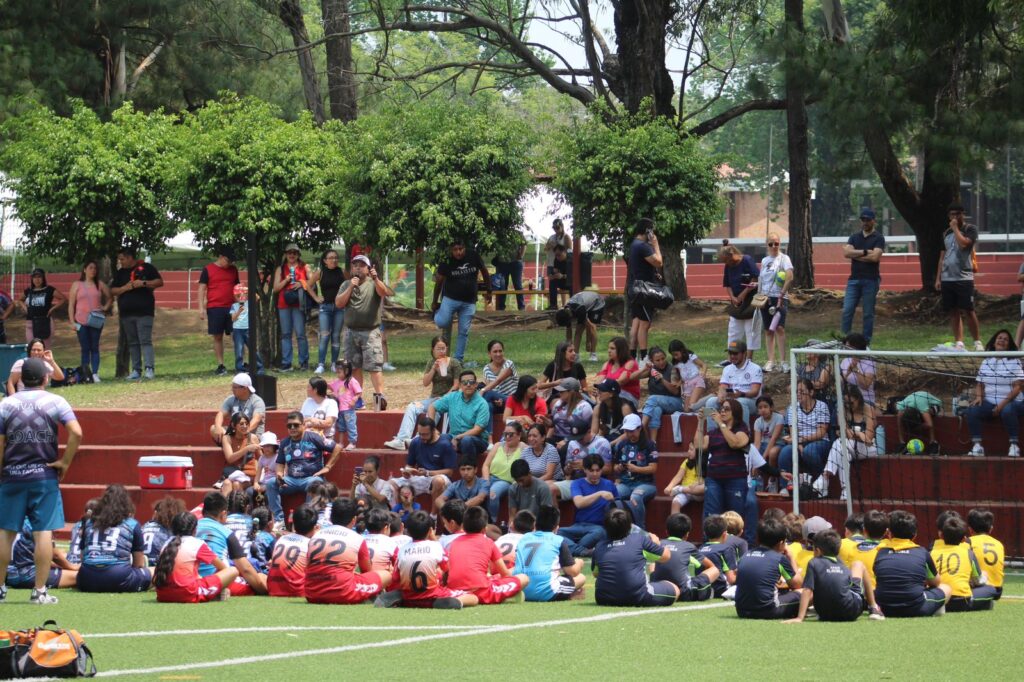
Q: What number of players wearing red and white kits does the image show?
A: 9